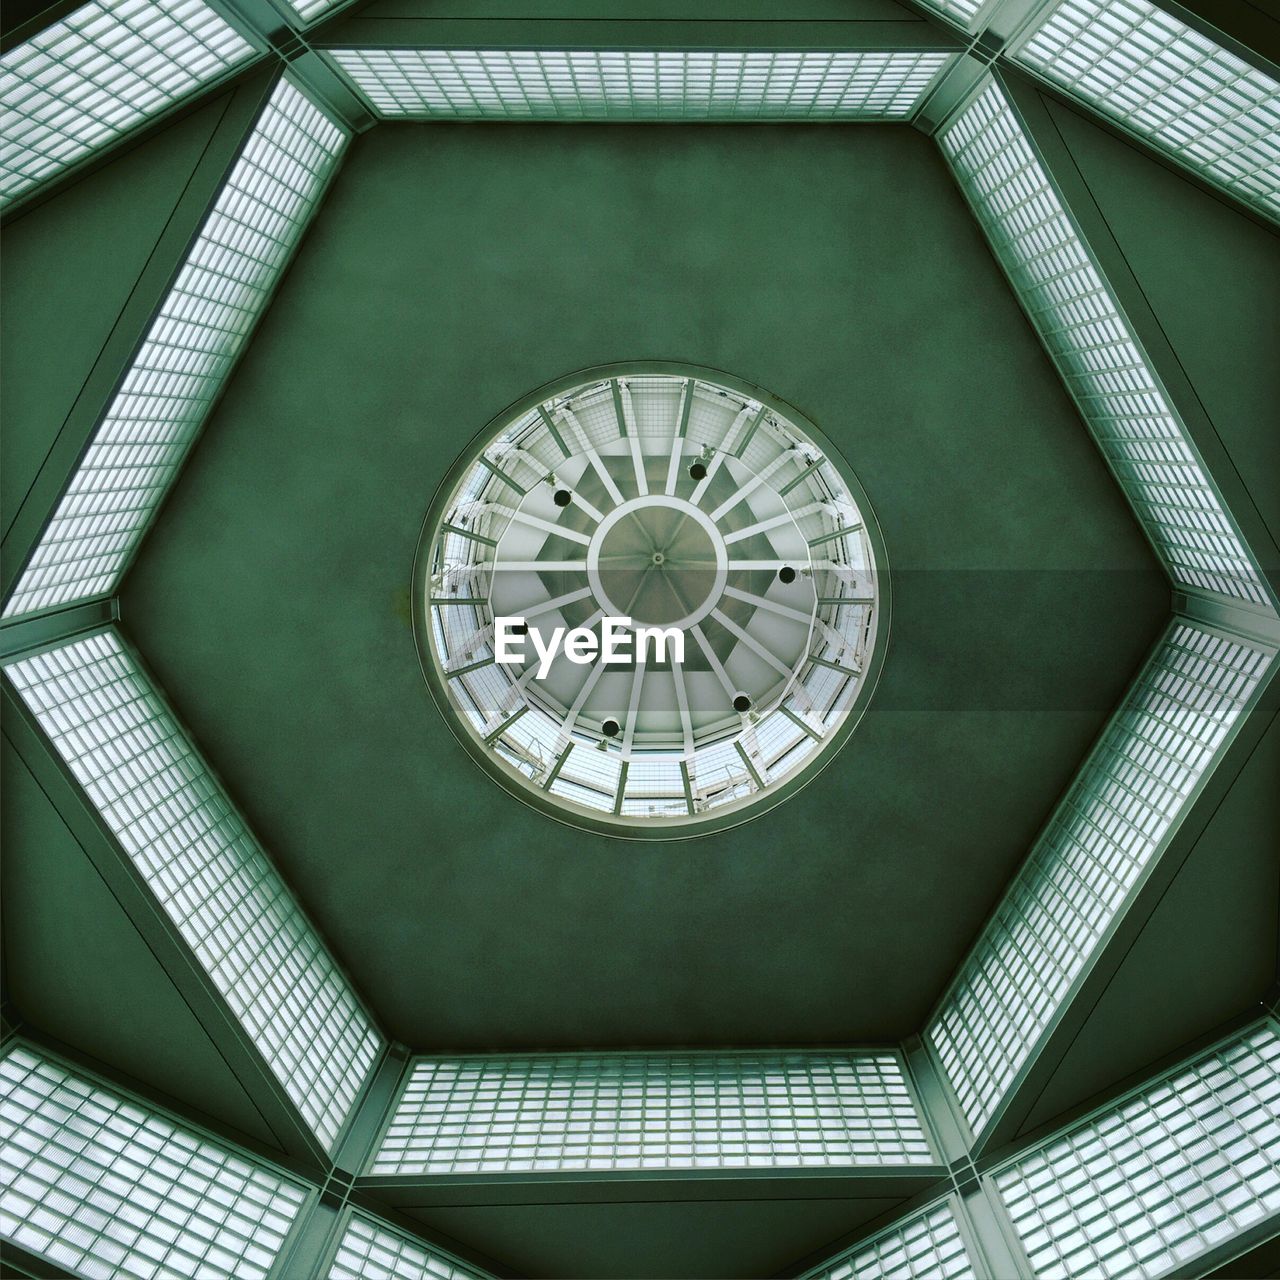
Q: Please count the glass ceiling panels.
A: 14